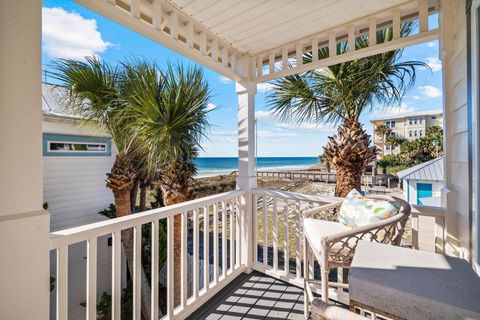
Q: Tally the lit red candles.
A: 0